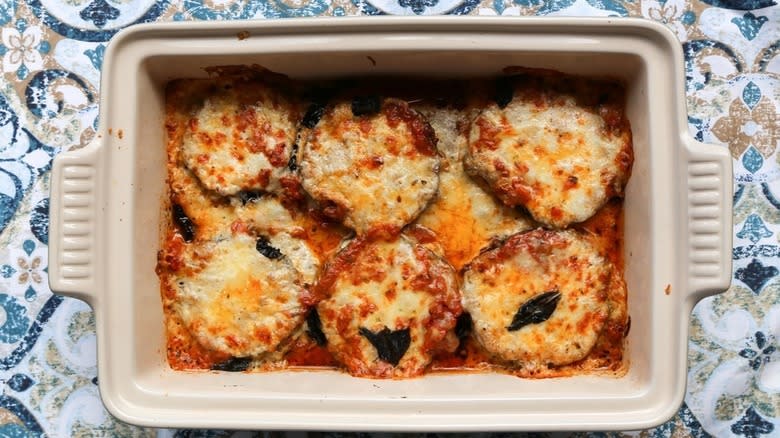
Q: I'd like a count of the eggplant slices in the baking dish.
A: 6